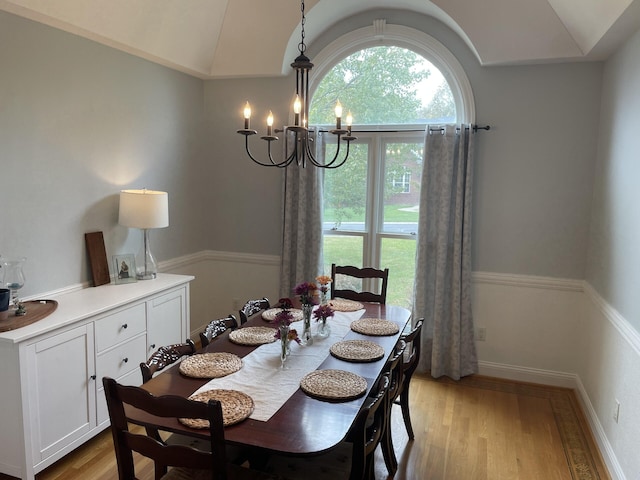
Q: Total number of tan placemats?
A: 8